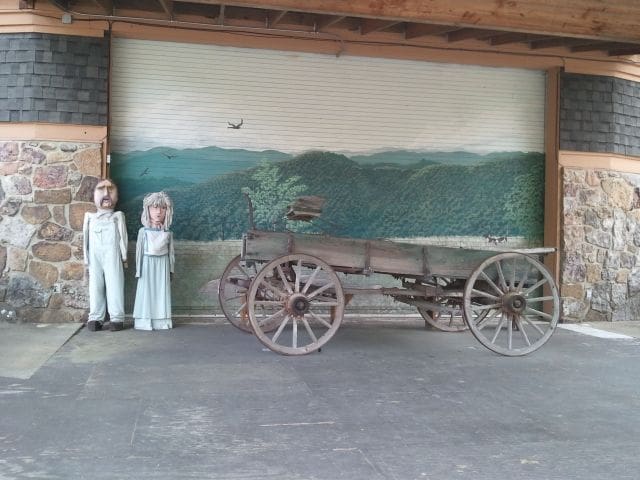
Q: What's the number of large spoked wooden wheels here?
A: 4